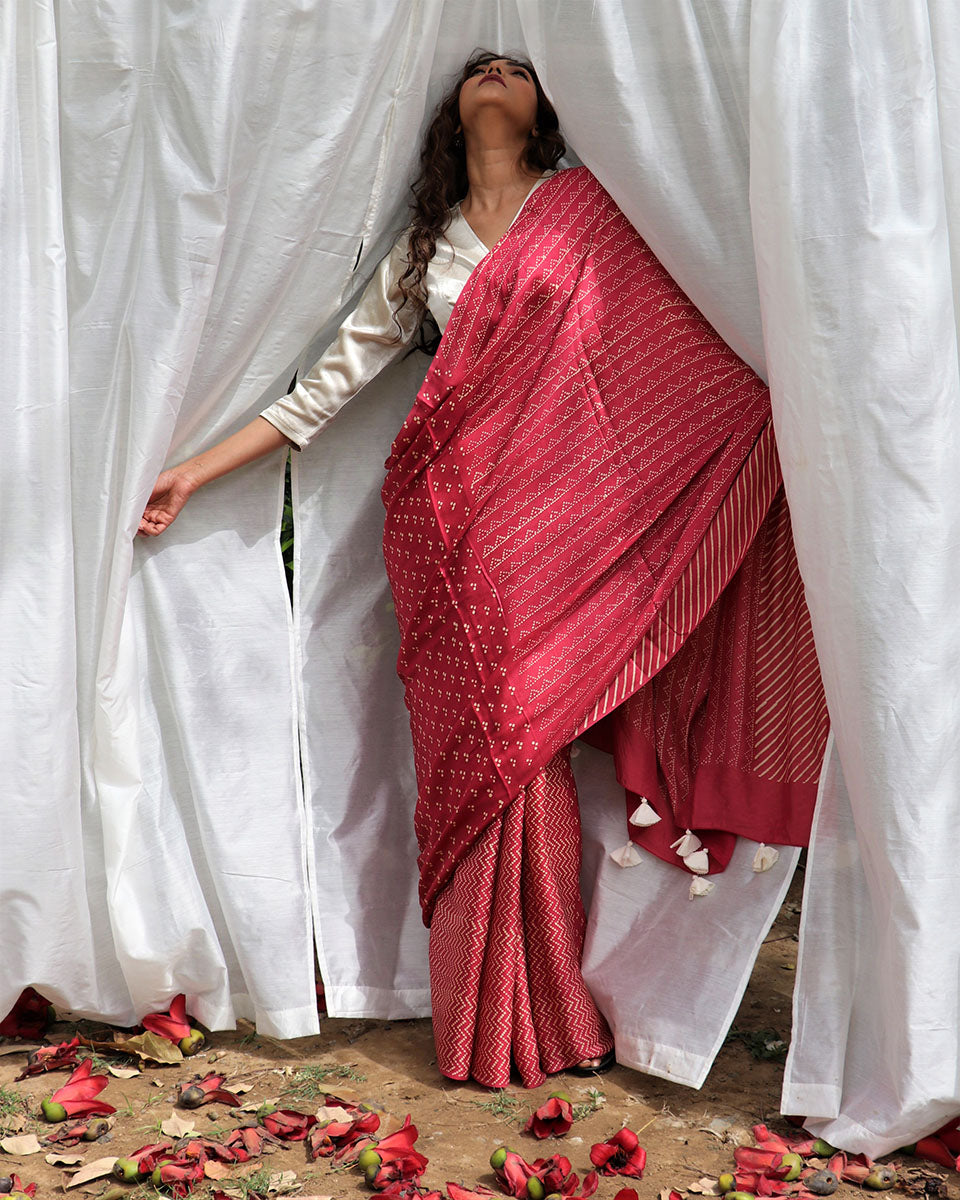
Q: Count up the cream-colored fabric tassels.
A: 6